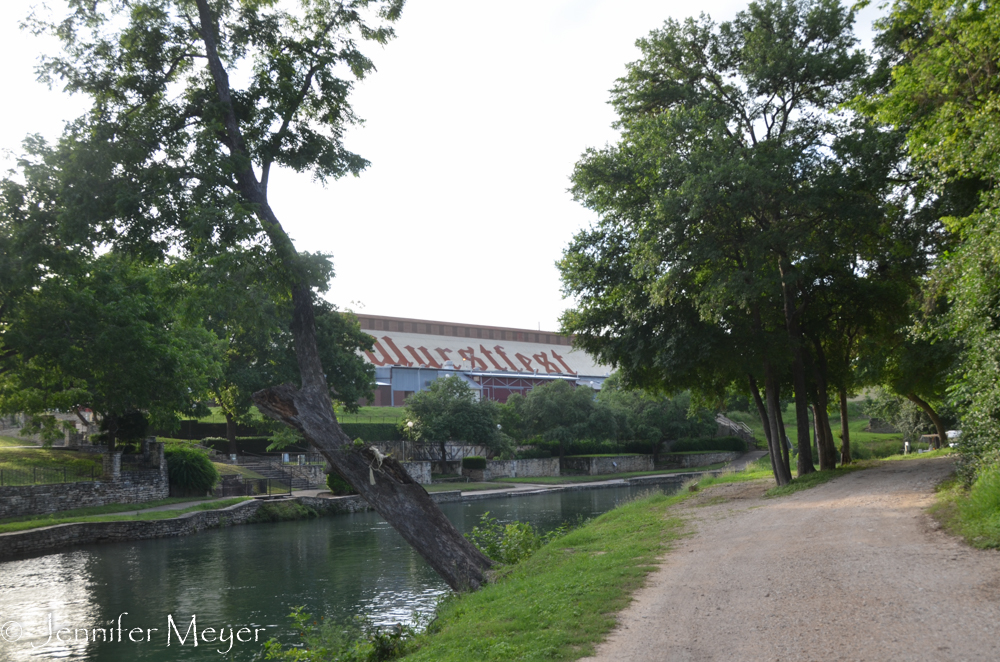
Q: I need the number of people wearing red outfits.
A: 0